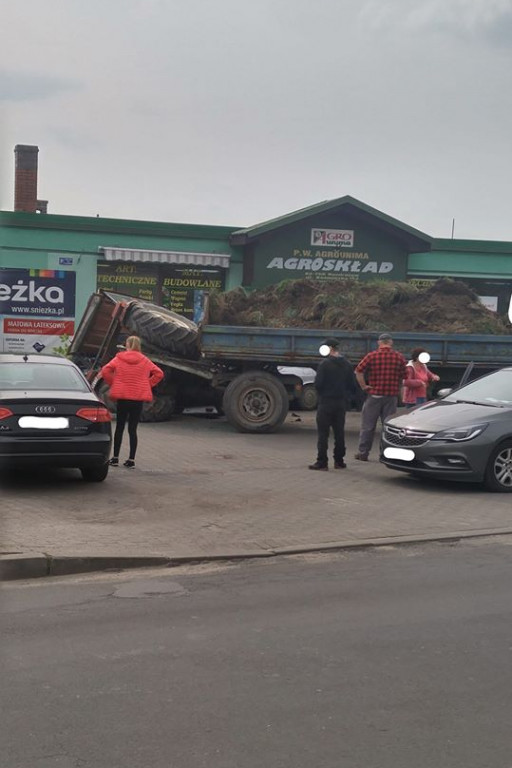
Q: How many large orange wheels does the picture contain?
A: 0